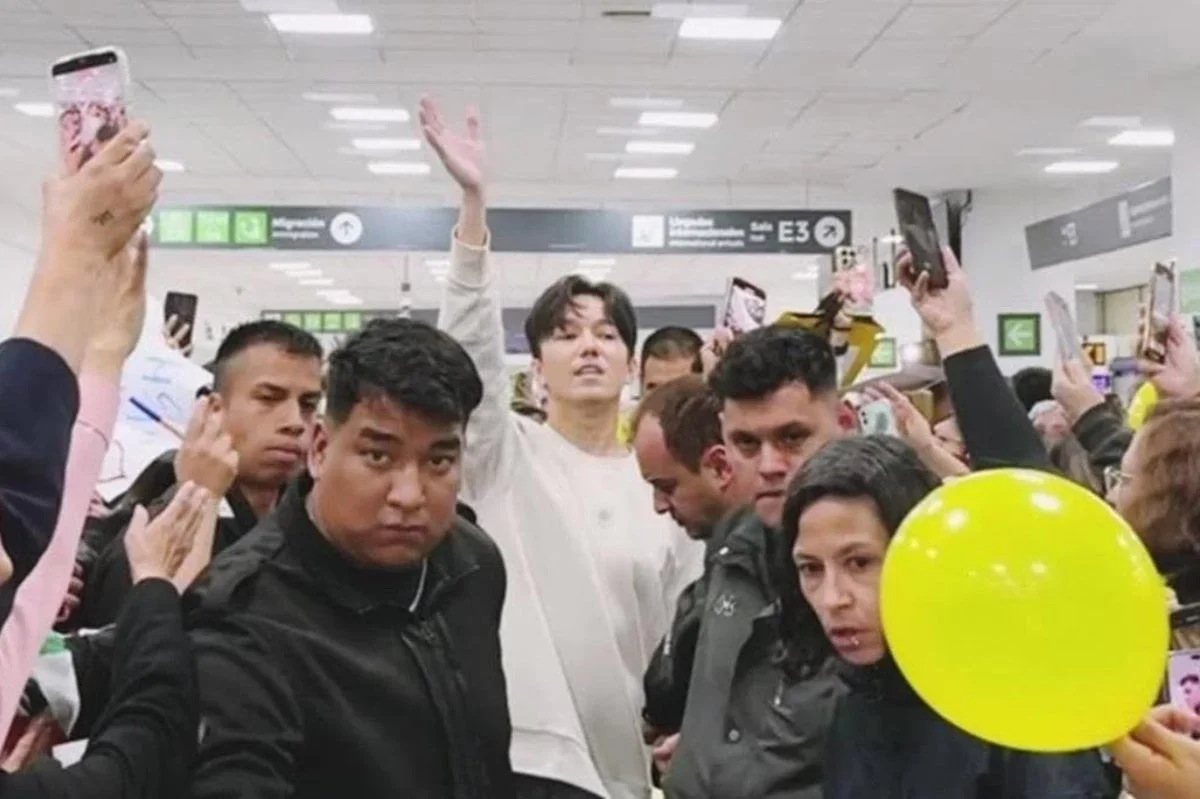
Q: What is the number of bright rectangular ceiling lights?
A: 12